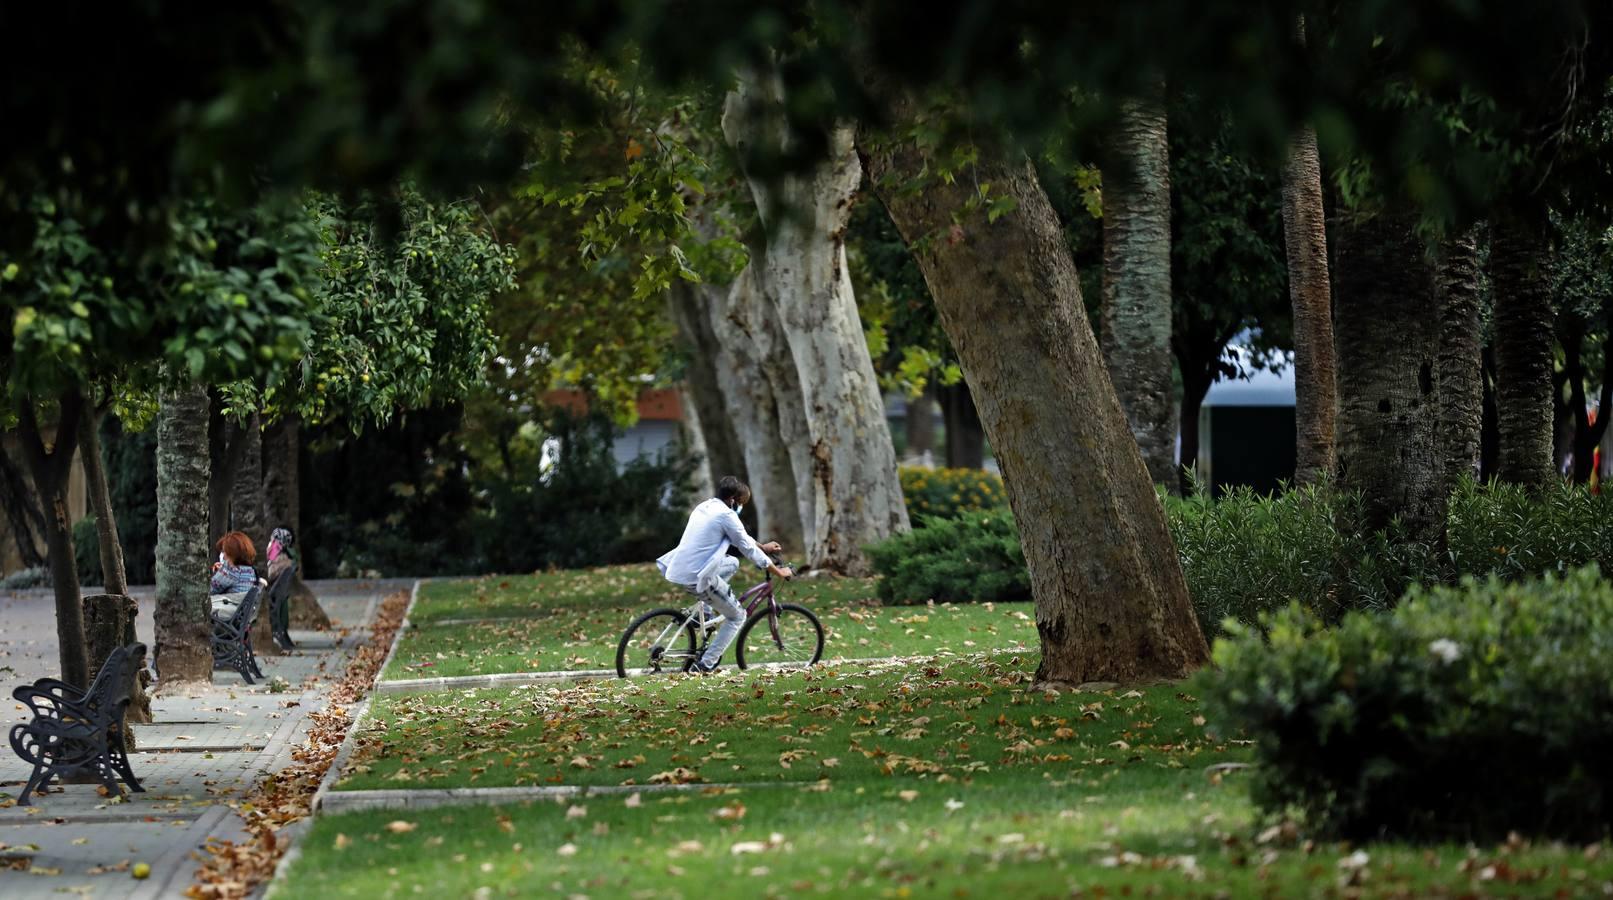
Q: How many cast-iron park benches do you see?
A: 3